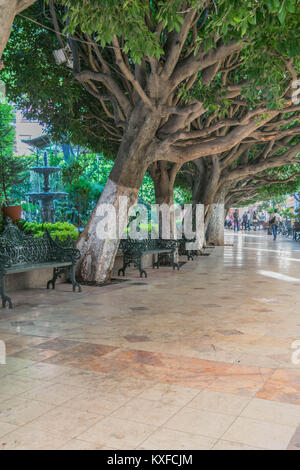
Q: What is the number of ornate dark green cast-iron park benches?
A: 3